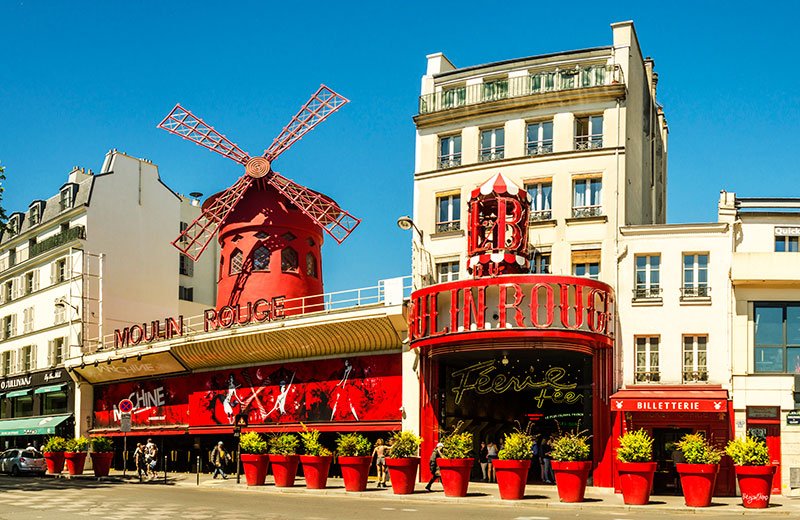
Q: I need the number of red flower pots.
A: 14